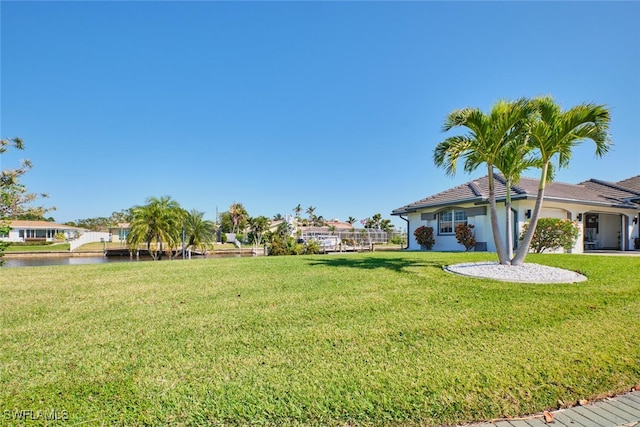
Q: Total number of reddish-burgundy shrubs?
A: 2